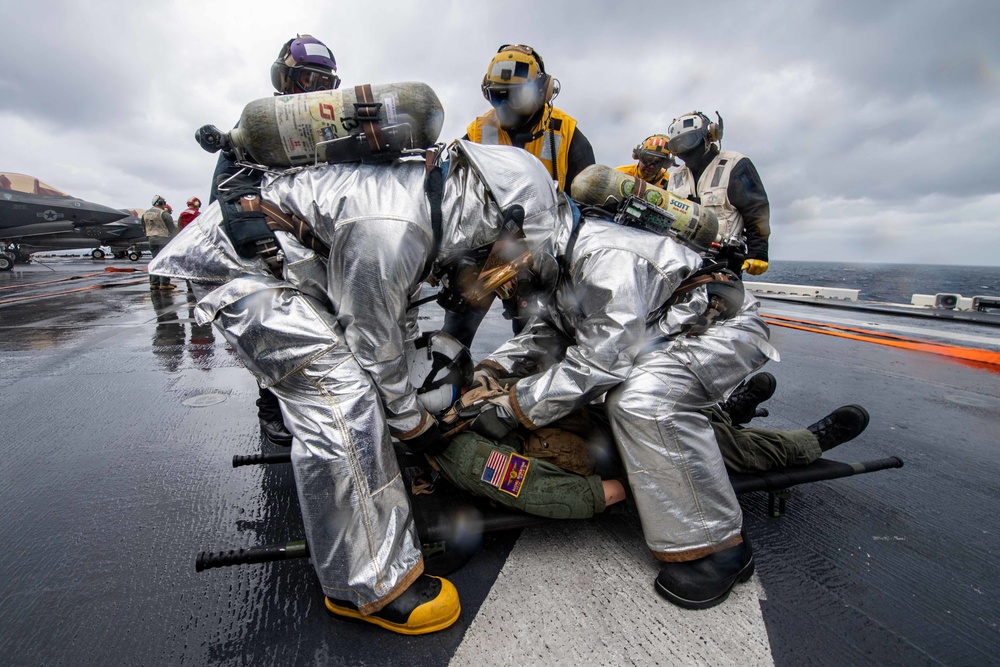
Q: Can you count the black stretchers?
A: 1